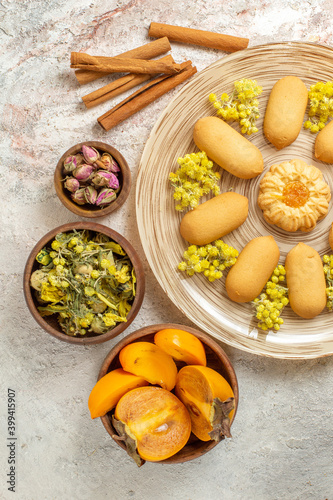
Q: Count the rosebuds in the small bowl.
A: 9